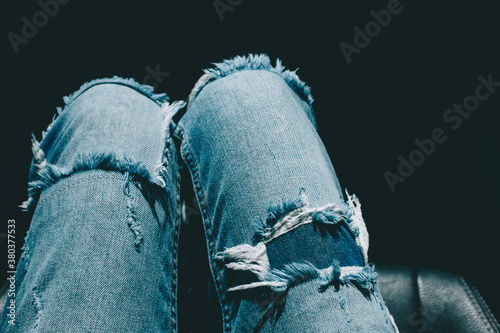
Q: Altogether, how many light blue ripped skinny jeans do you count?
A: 1